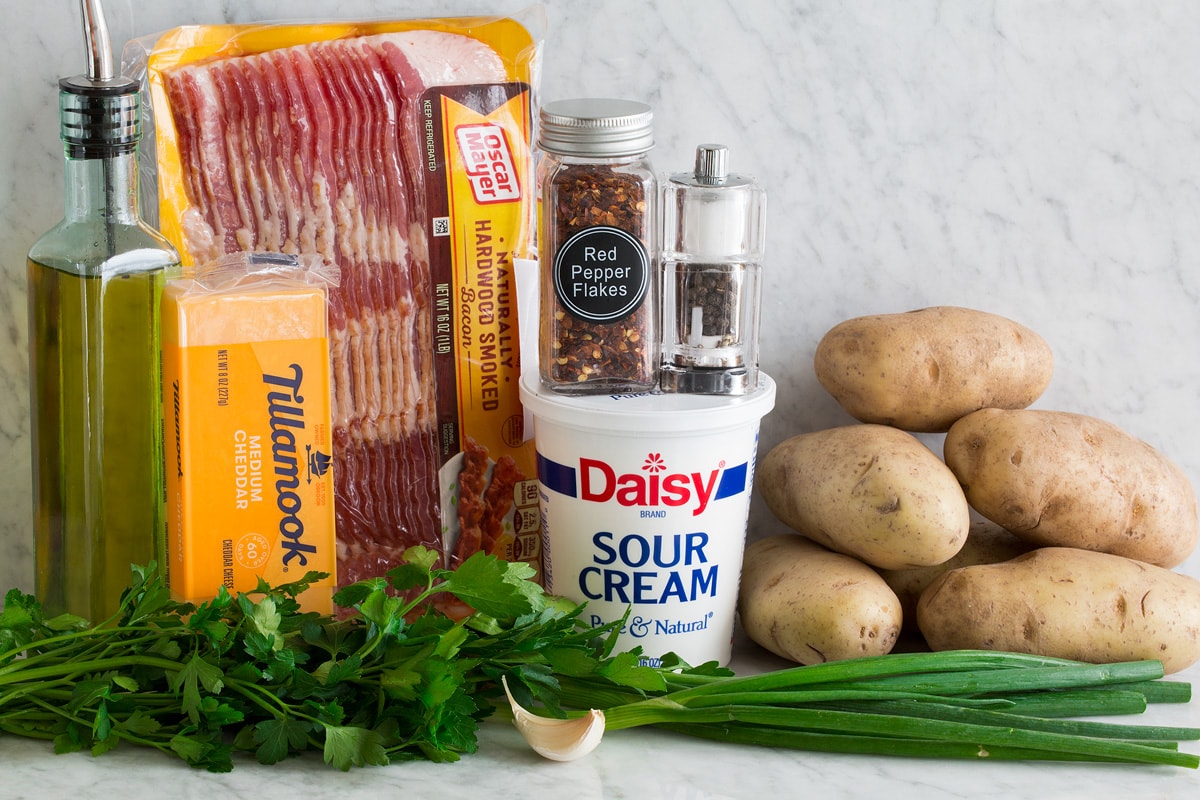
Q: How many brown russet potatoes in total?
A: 6